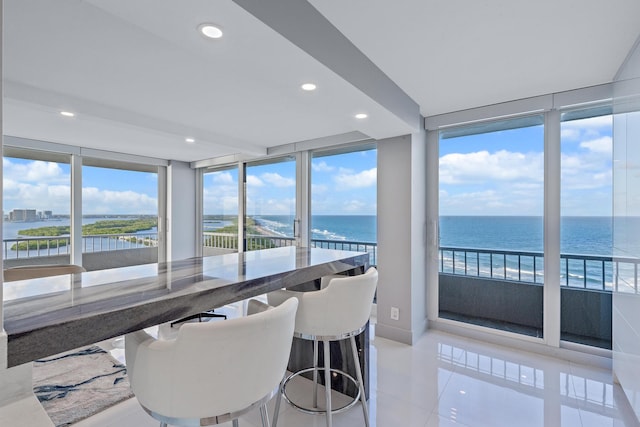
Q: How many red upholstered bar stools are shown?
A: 0